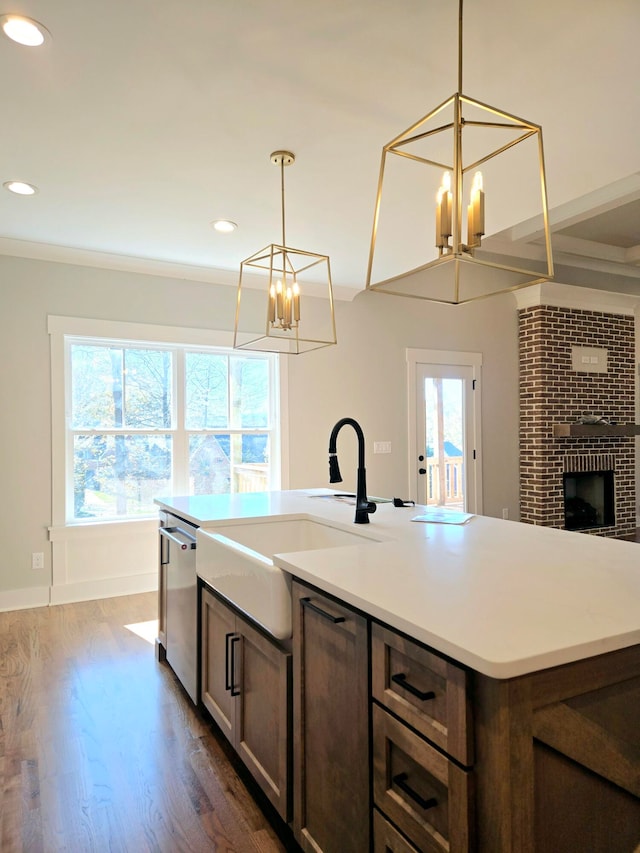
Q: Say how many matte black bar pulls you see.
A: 6